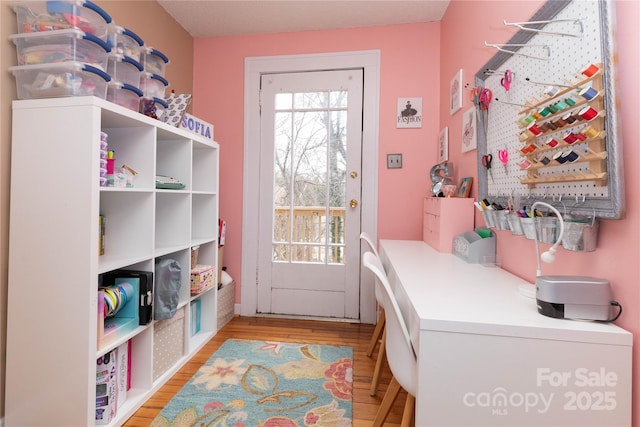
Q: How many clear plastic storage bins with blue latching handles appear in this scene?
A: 9